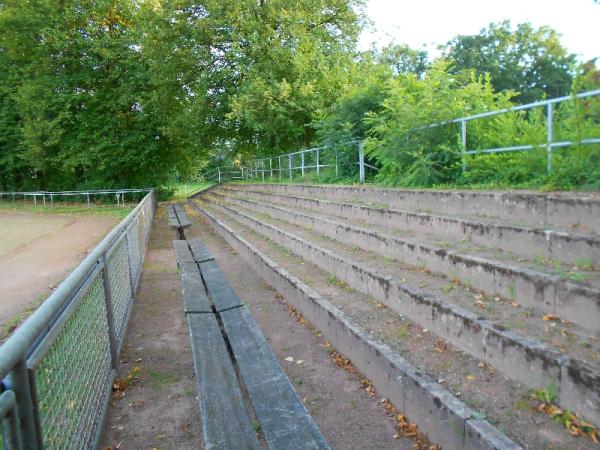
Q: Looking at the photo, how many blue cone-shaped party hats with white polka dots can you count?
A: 0